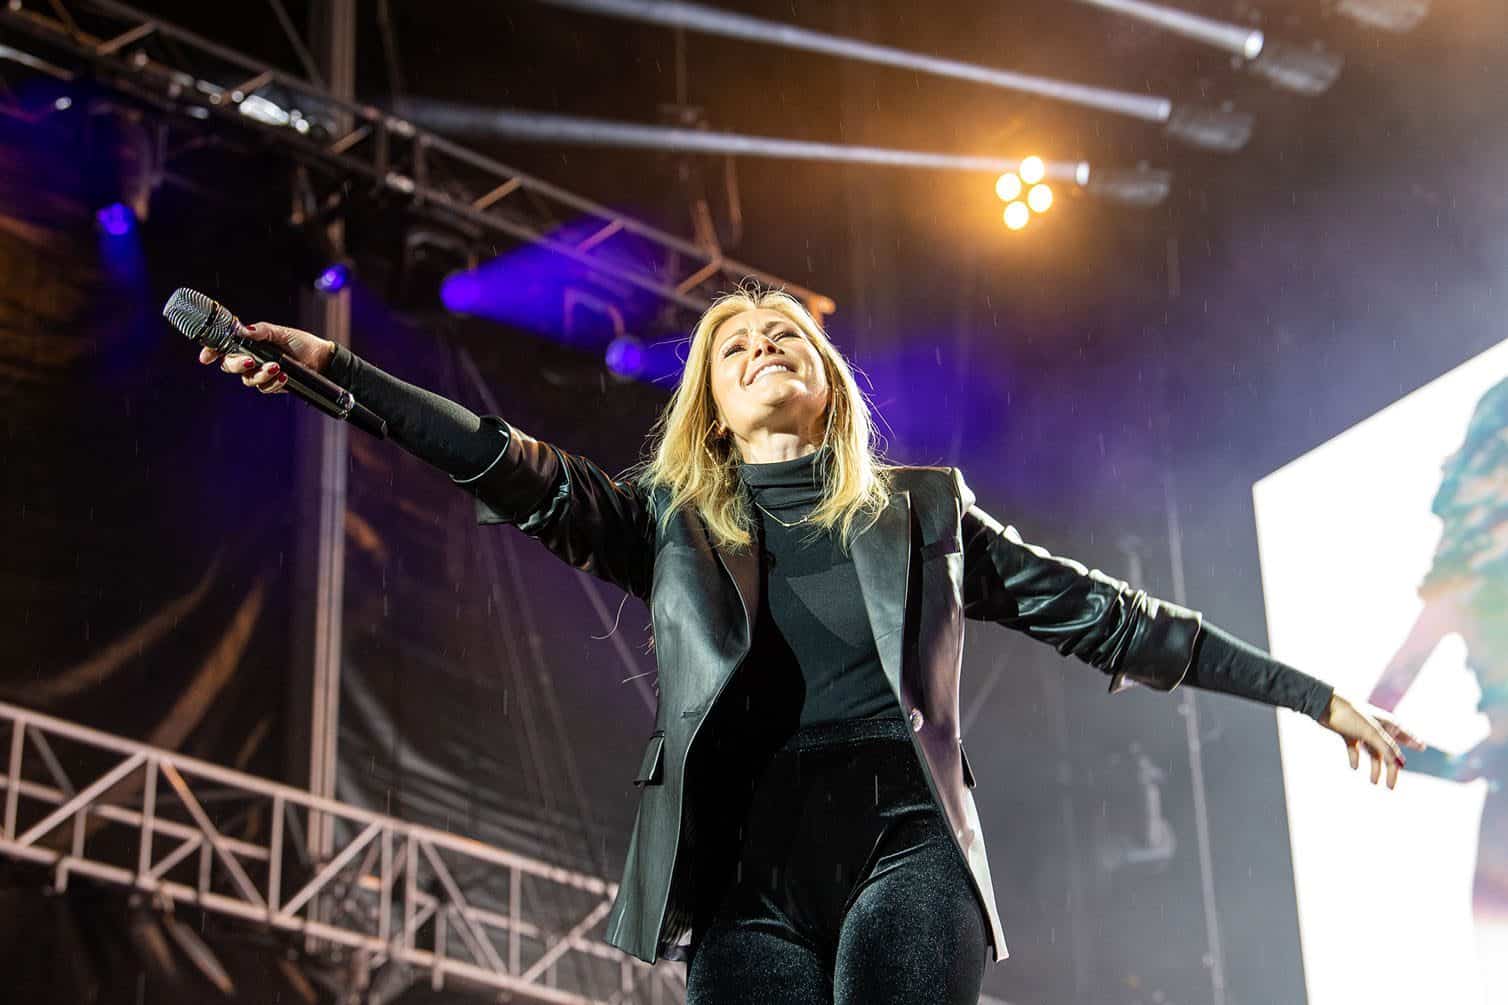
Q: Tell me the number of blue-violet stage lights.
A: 4